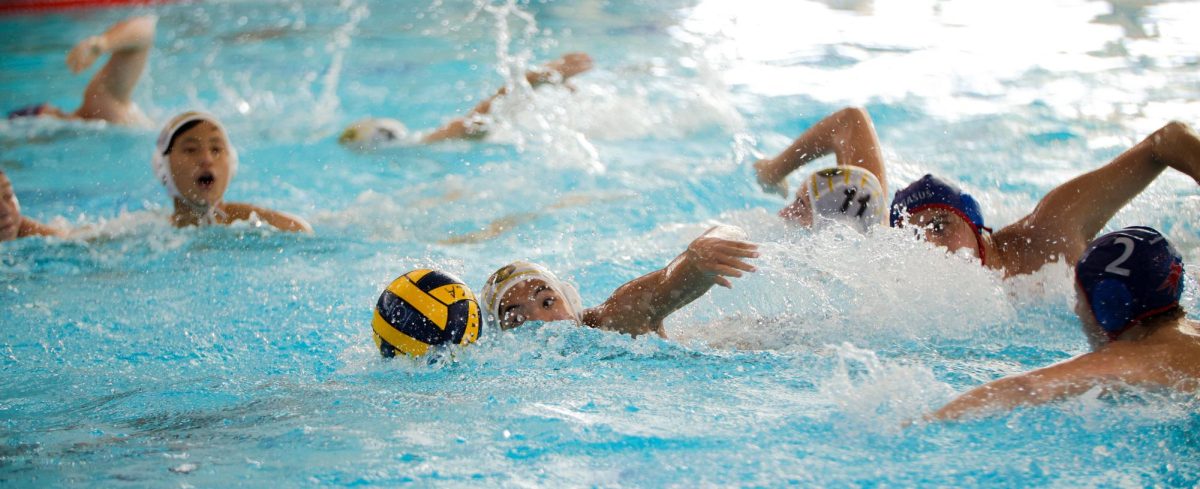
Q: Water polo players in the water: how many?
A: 8